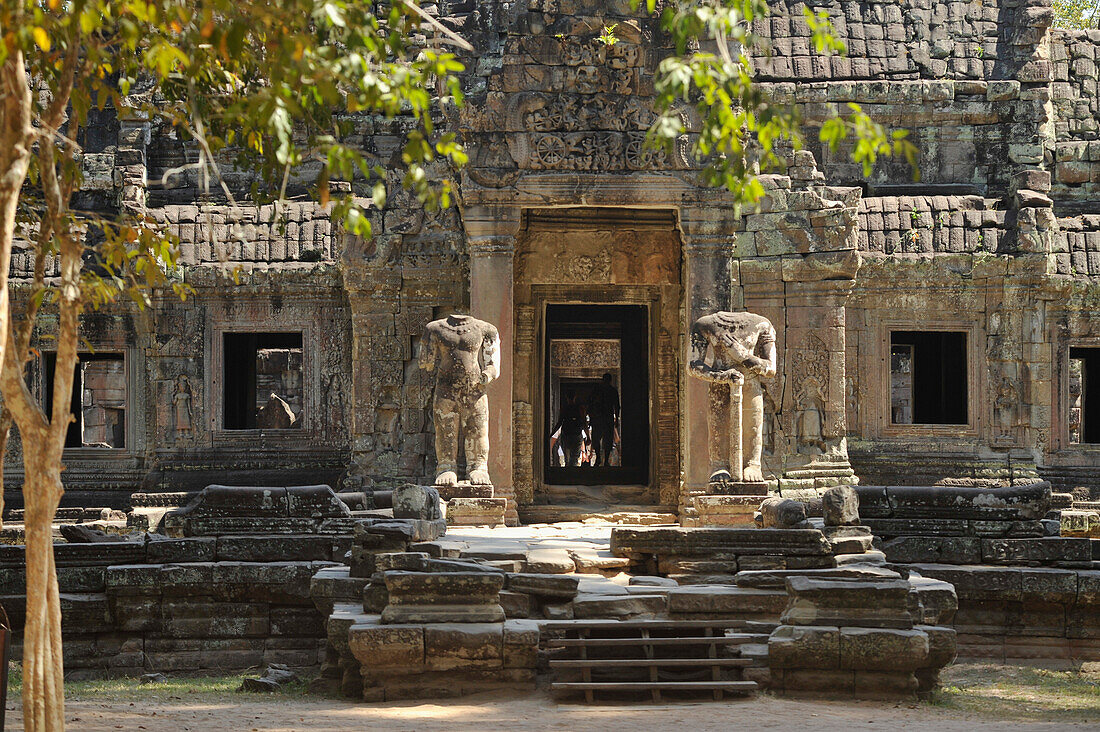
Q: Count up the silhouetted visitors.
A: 2